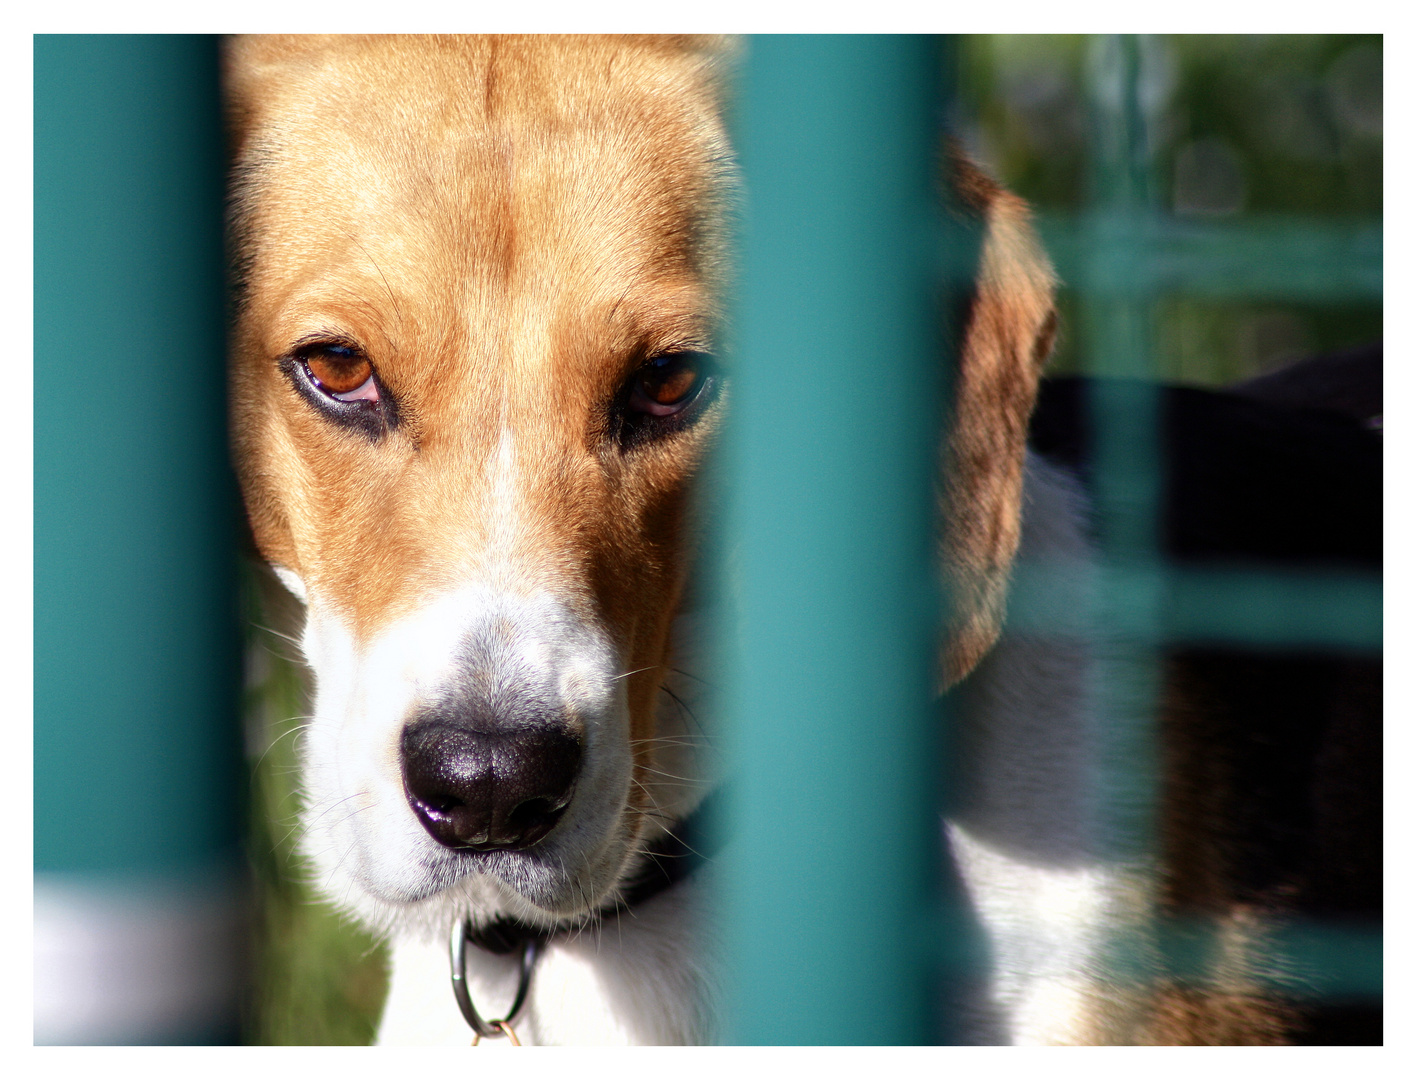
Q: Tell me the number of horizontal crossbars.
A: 3